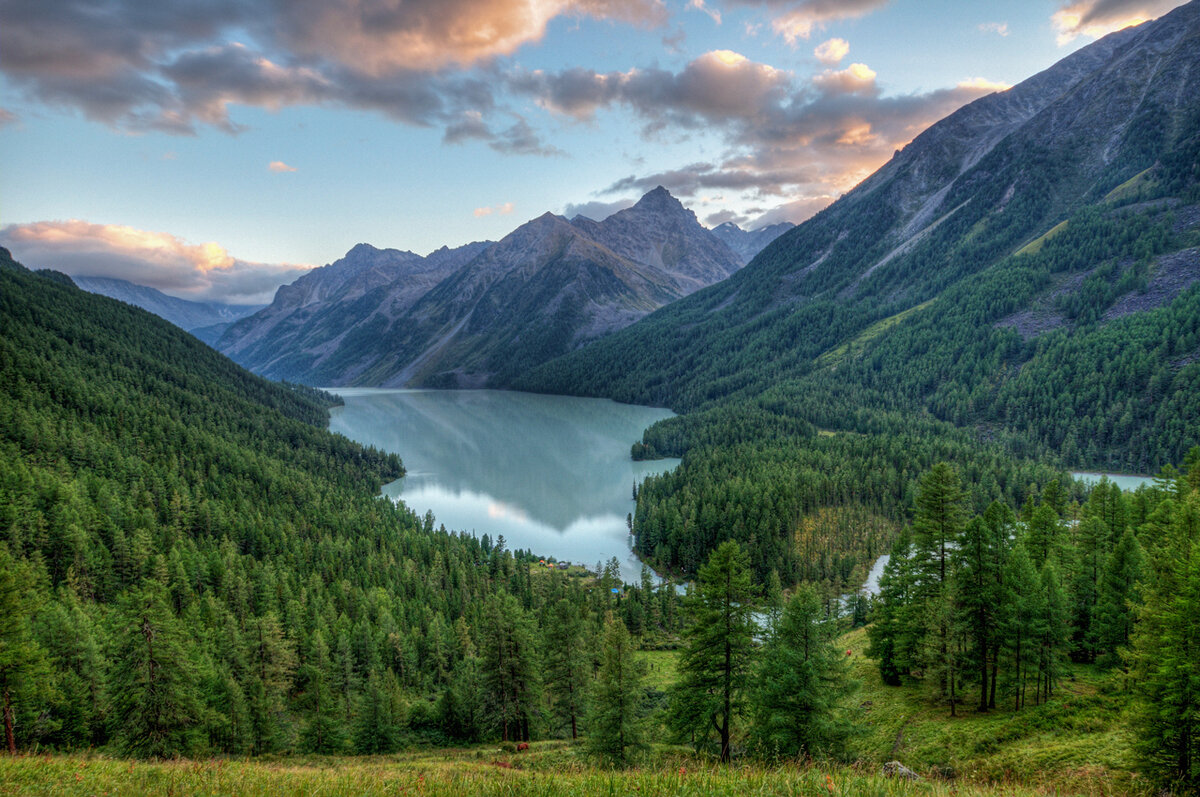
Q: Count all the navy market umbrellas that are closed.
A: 0